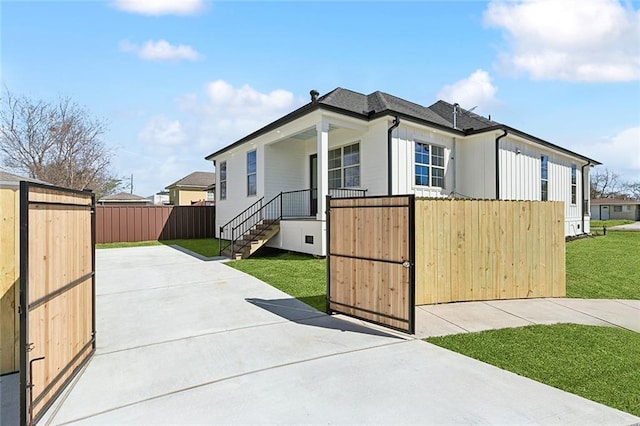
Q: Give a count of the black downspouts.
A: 3